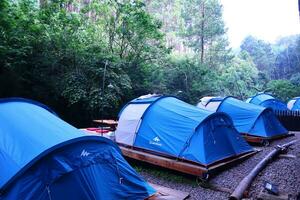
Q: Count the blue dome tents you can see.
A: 5